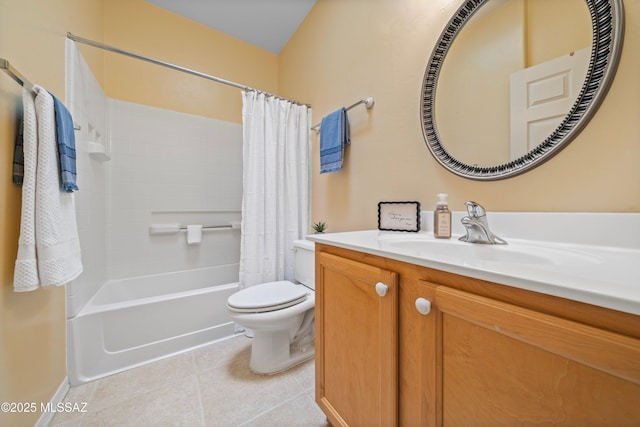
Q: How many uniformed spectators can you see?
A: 0